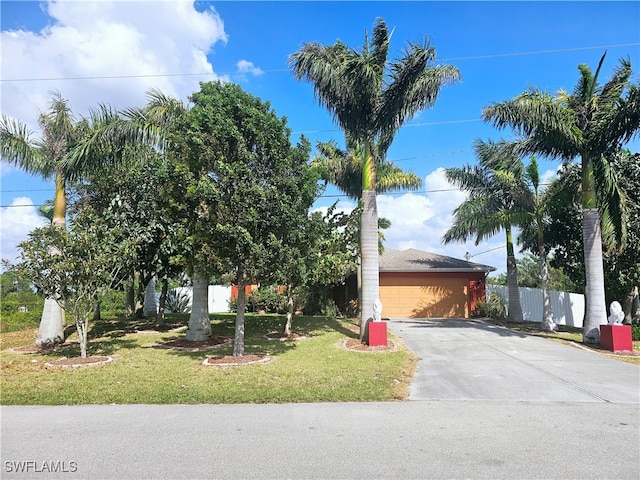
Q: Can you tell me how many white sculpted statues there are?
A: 2